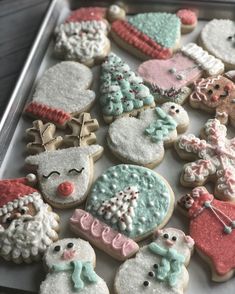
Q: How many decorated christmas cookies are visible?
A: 15